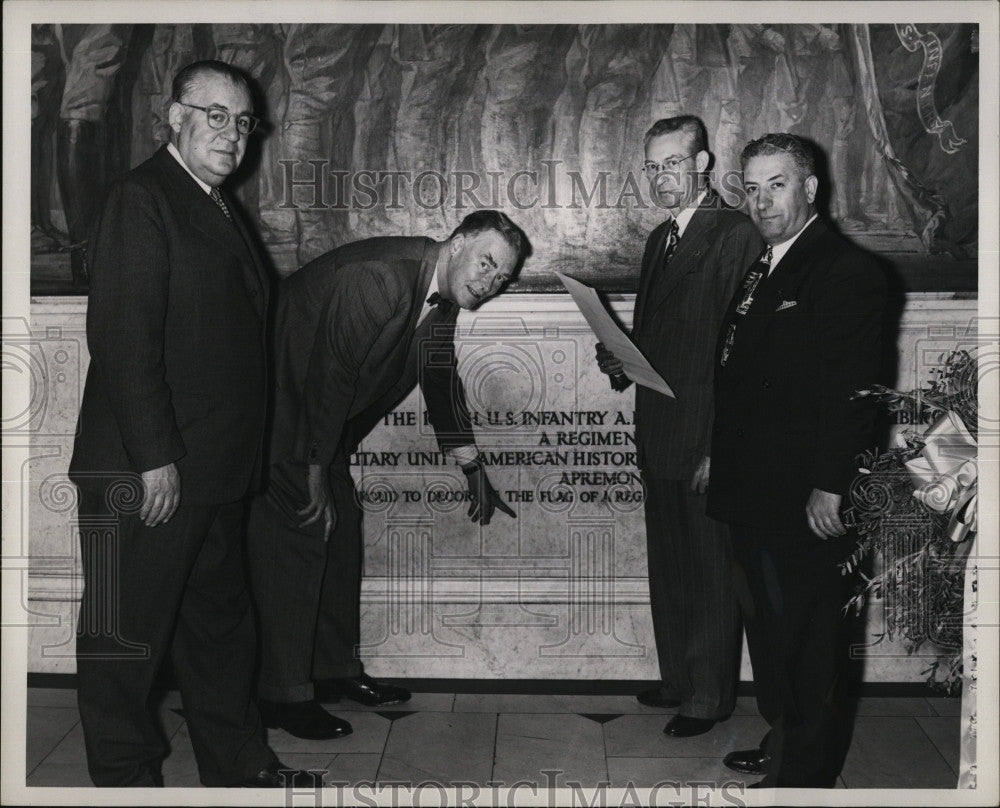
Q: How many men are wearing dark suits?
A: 4